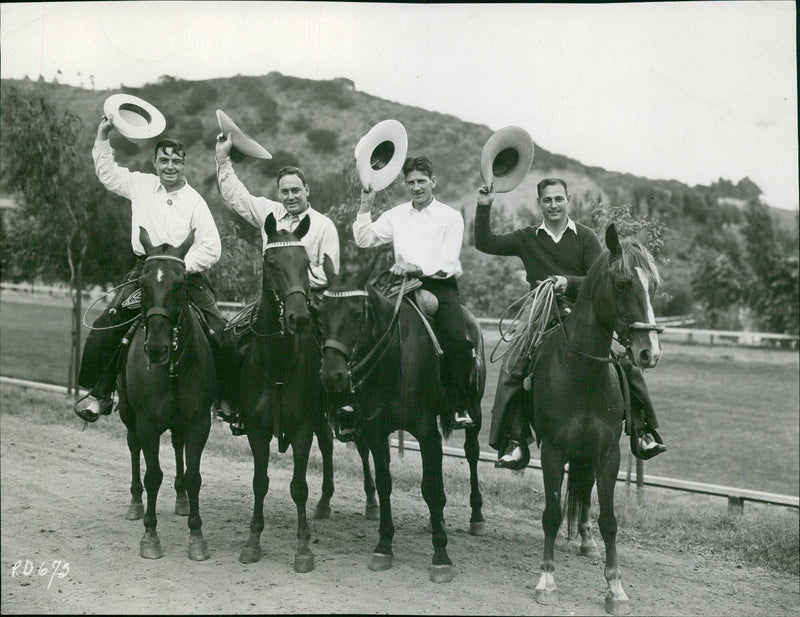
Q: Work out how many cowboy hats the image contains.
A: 4